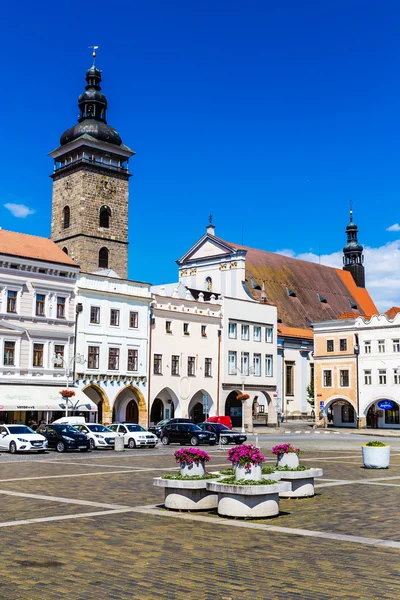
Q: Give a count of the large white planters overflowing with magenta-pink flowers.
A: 3